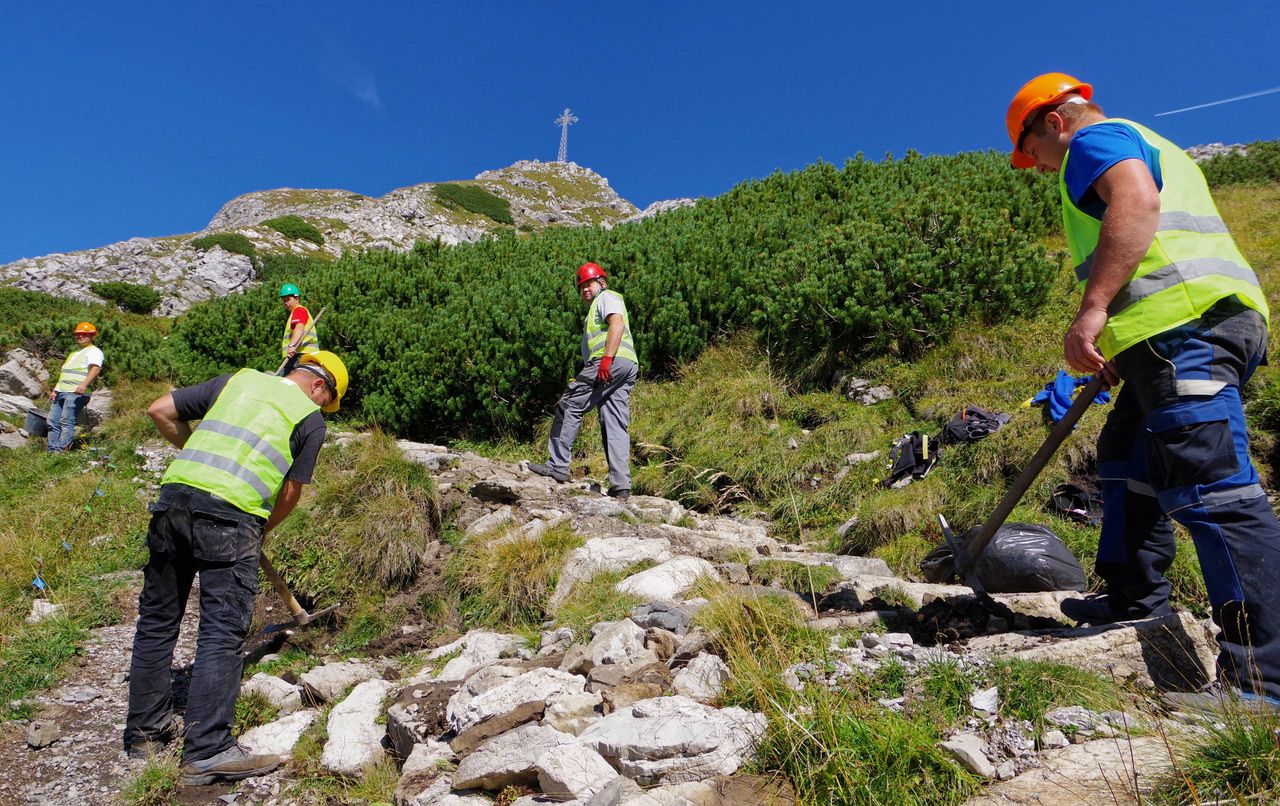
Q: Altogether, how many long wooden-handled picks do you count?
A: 2